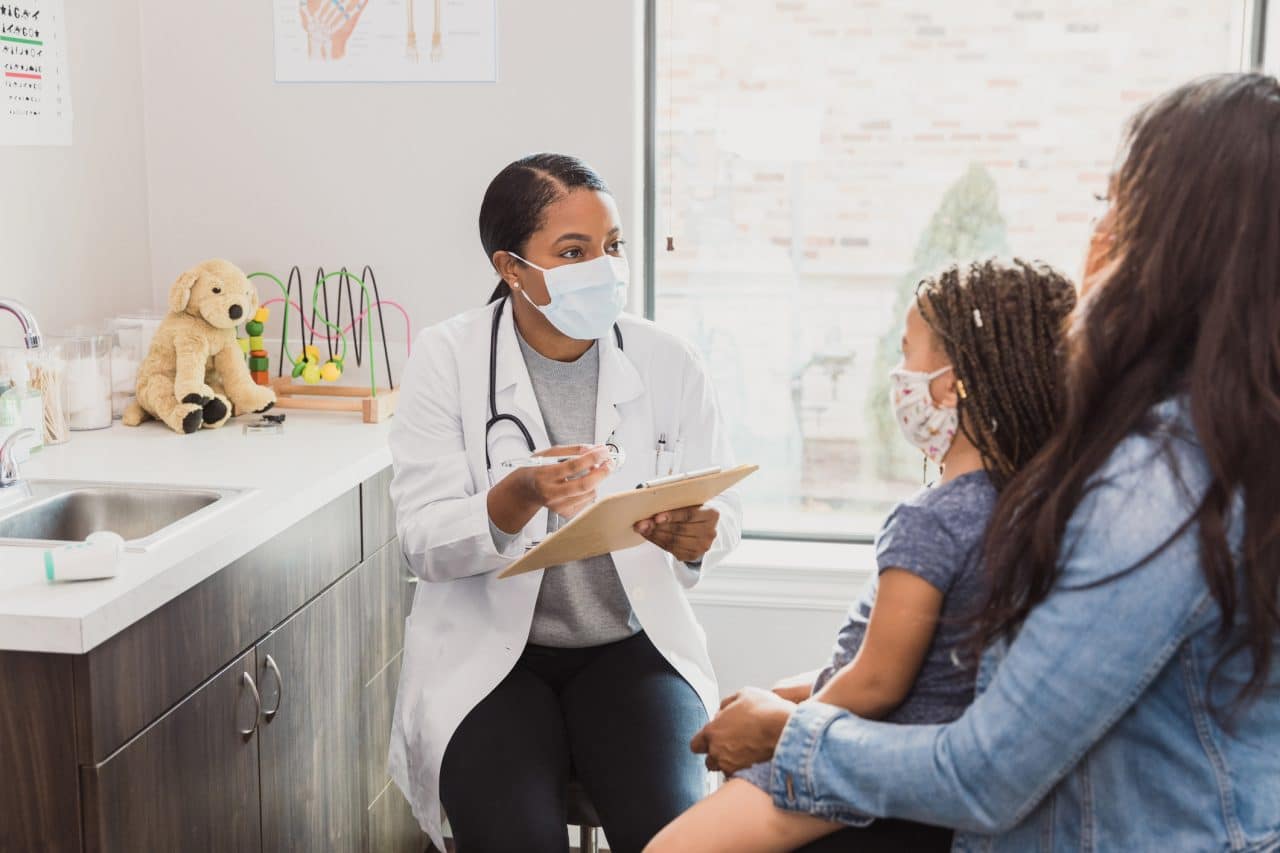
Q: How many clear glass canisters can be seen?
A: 3